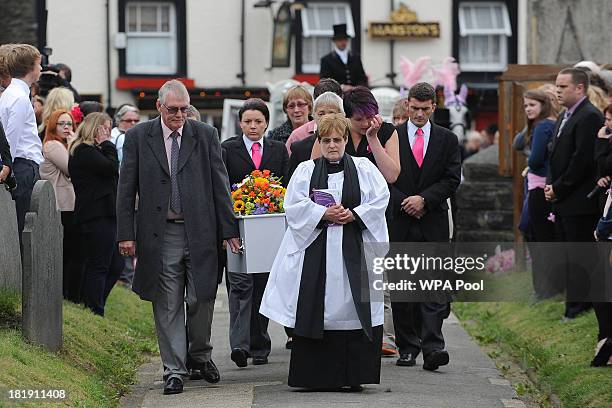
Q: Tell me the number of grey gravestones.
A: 2